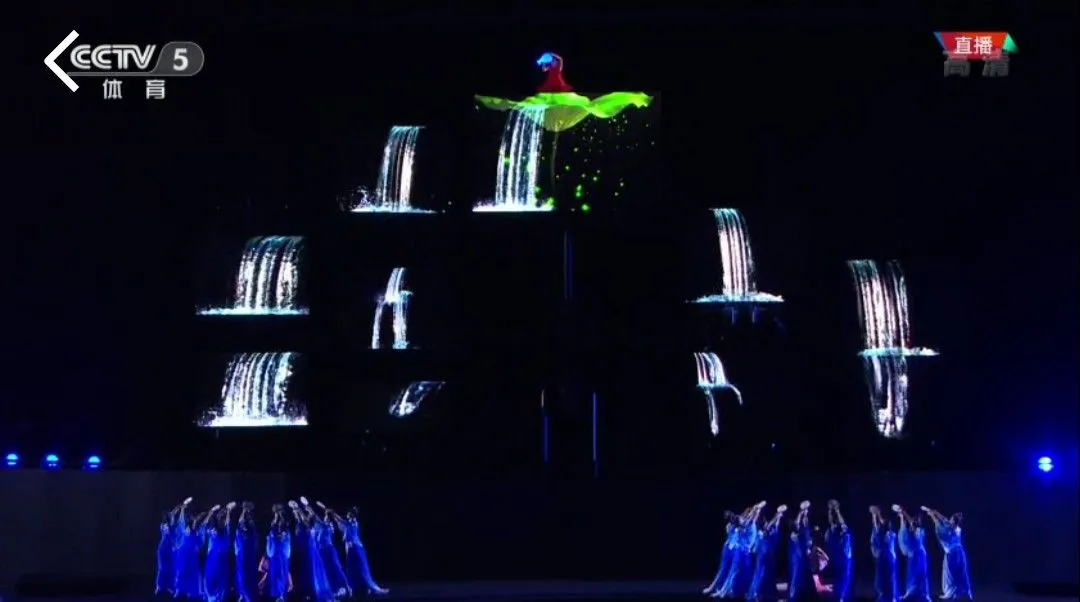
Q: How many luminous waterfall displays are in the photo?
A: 9